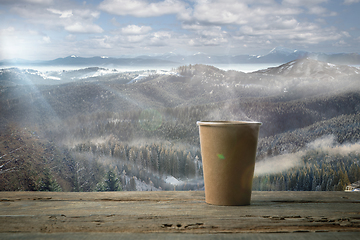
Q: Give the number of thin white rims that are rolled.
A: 1